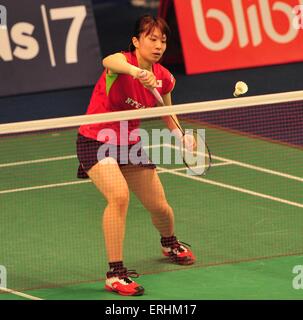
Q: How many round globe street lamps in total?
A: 0